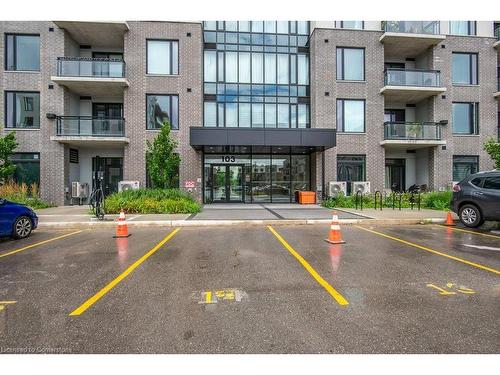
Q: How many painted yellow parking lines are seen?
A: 5